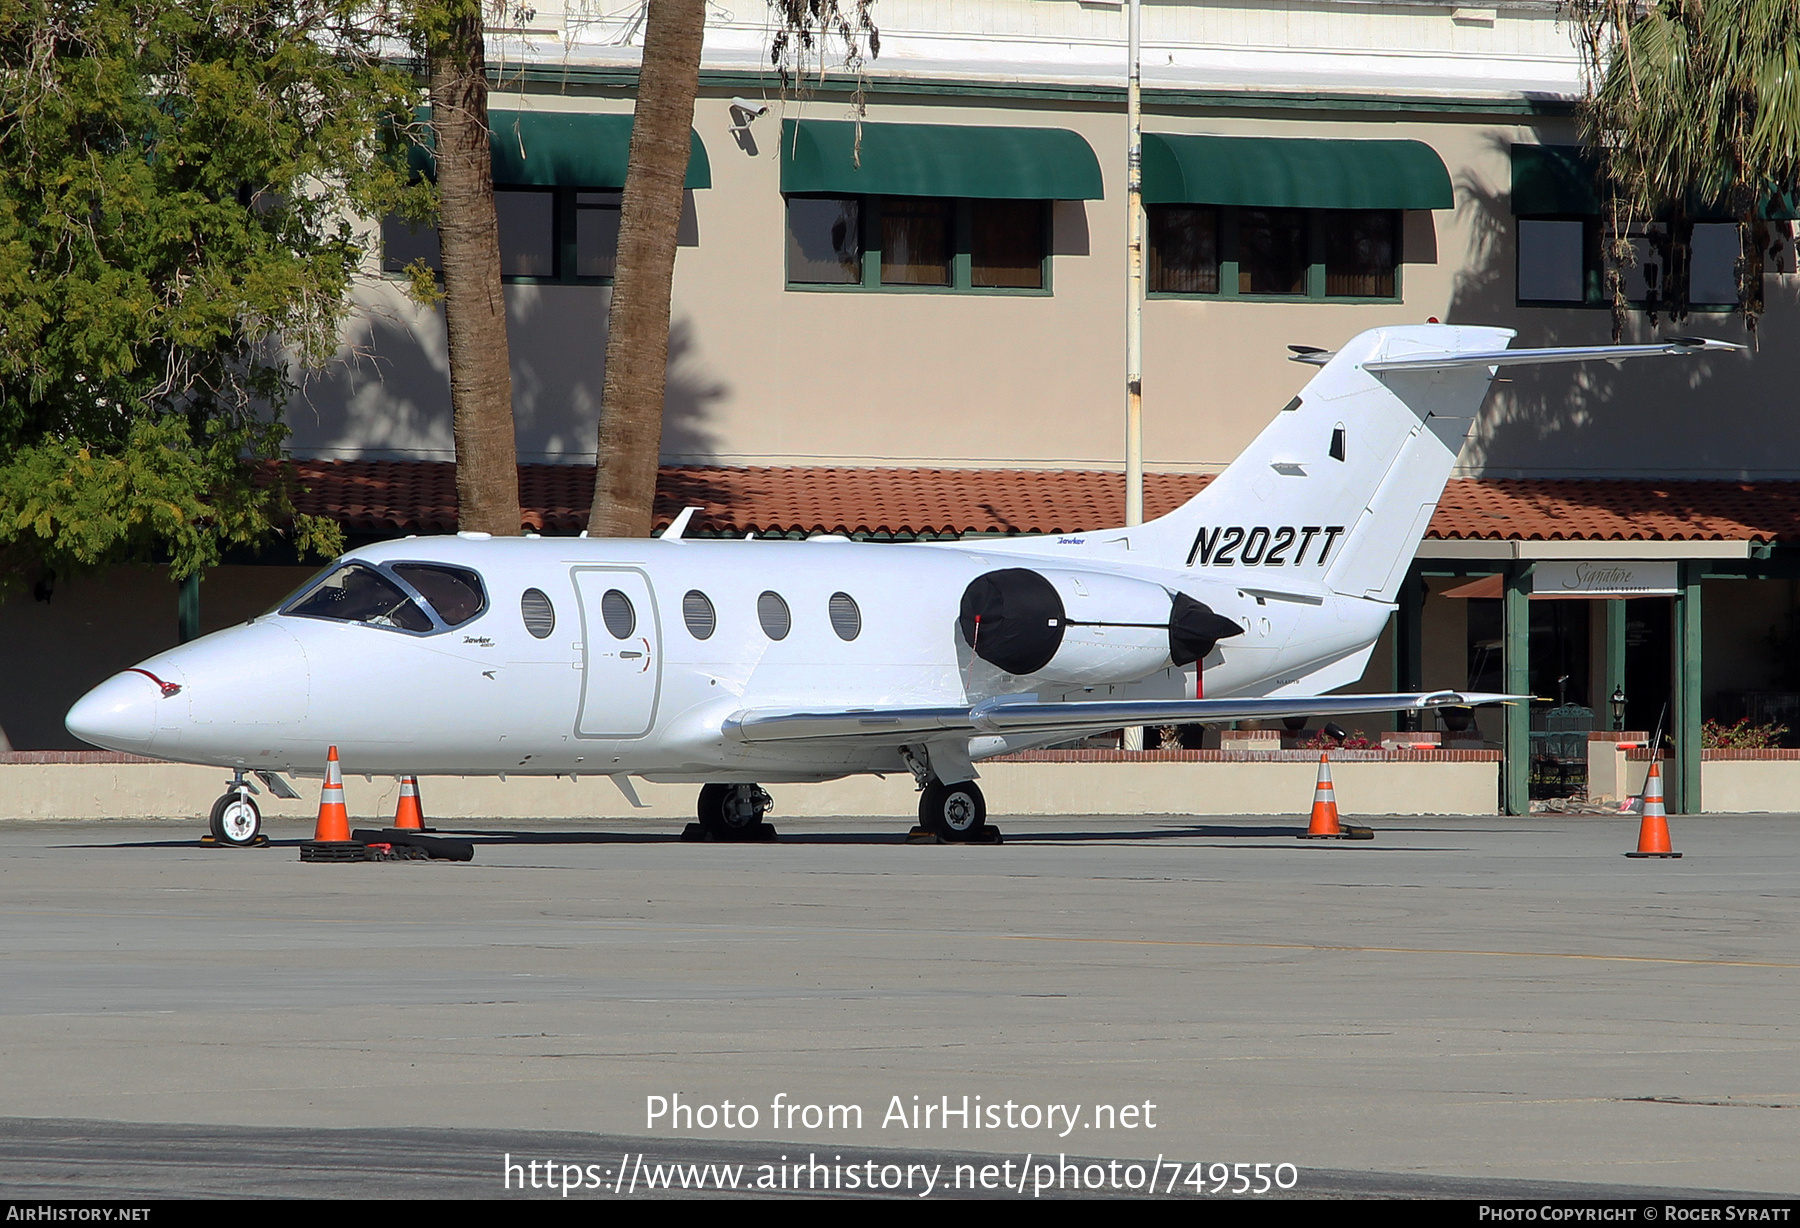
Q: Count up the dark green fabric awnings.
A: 4